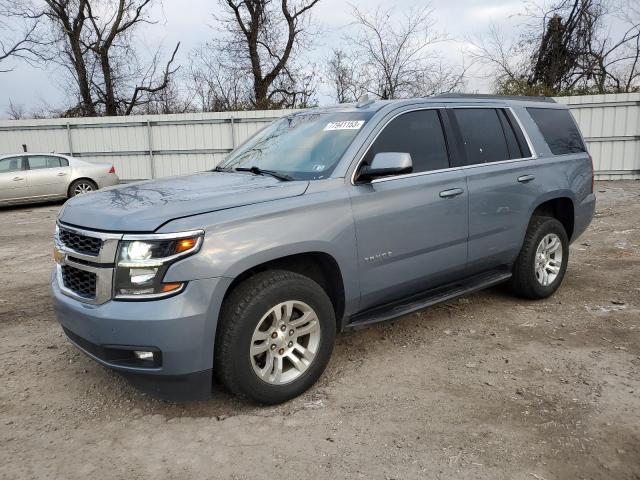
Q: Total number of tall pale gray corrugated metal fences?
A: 1